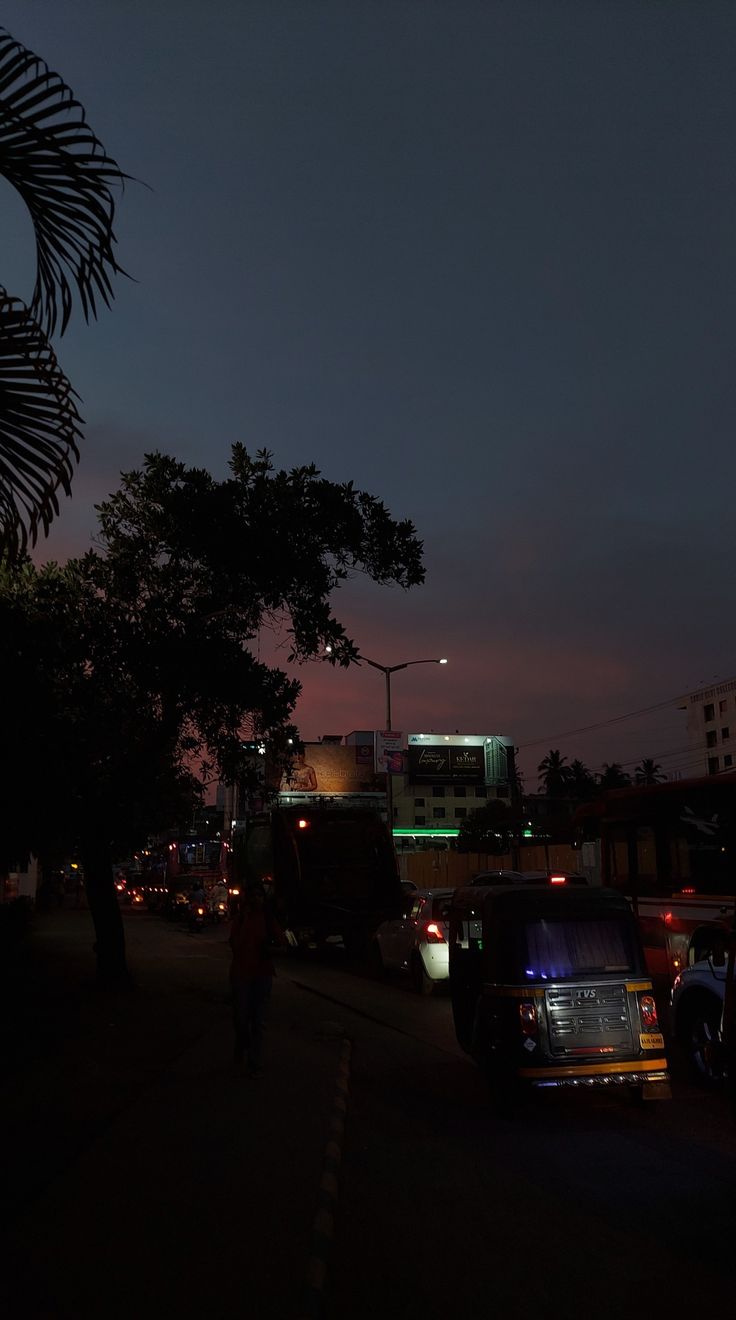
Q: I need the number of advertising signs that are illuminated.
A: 2